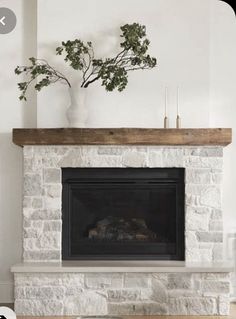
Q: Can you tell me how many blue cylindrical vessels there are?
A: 0